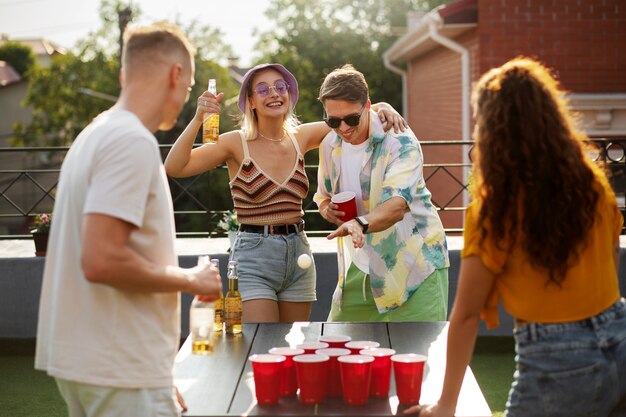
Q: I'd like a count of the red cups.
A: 11